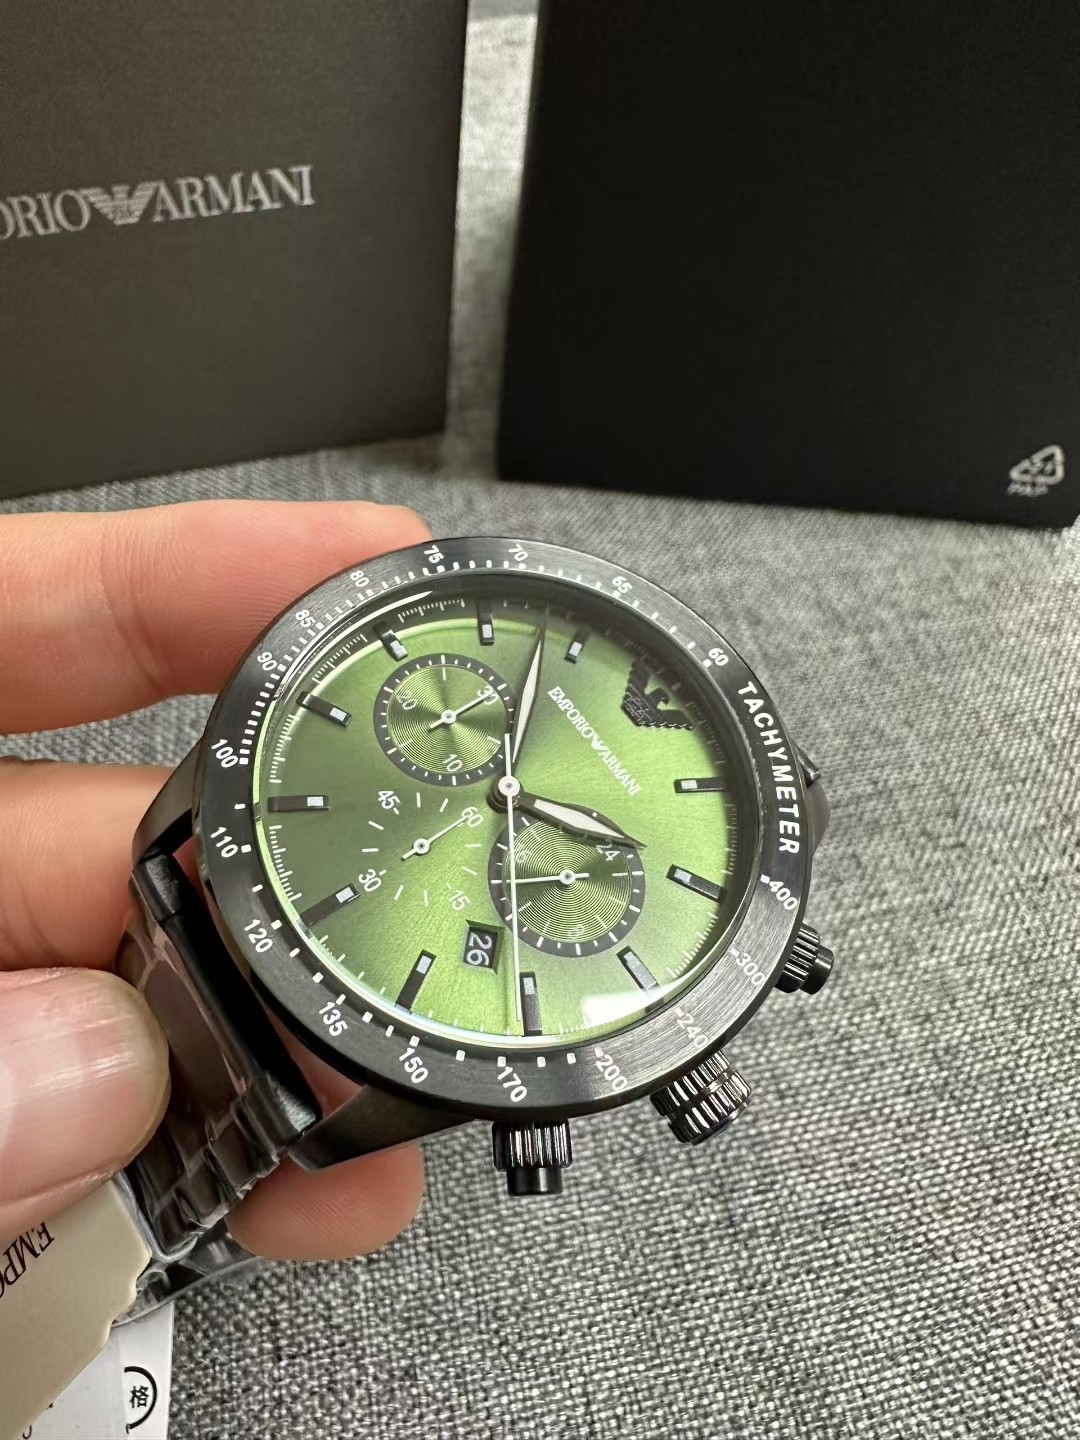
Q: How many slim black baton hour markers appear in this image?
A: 11